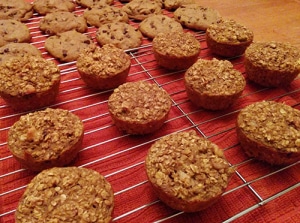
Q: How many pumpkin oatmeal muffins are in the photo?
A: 11